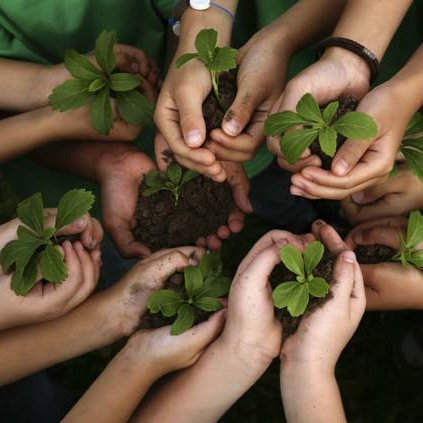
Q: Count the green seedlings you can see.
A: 9